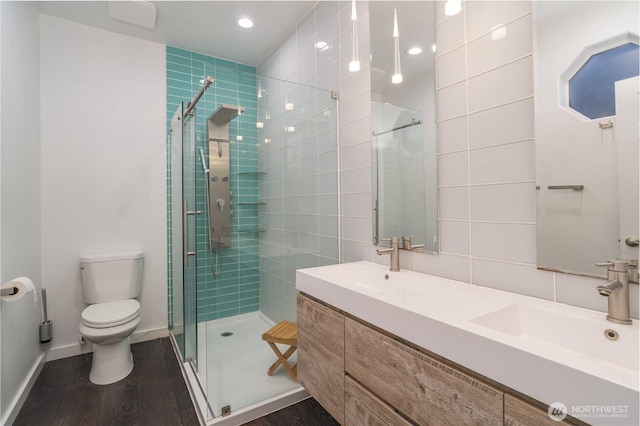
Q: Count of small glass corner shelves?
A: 3